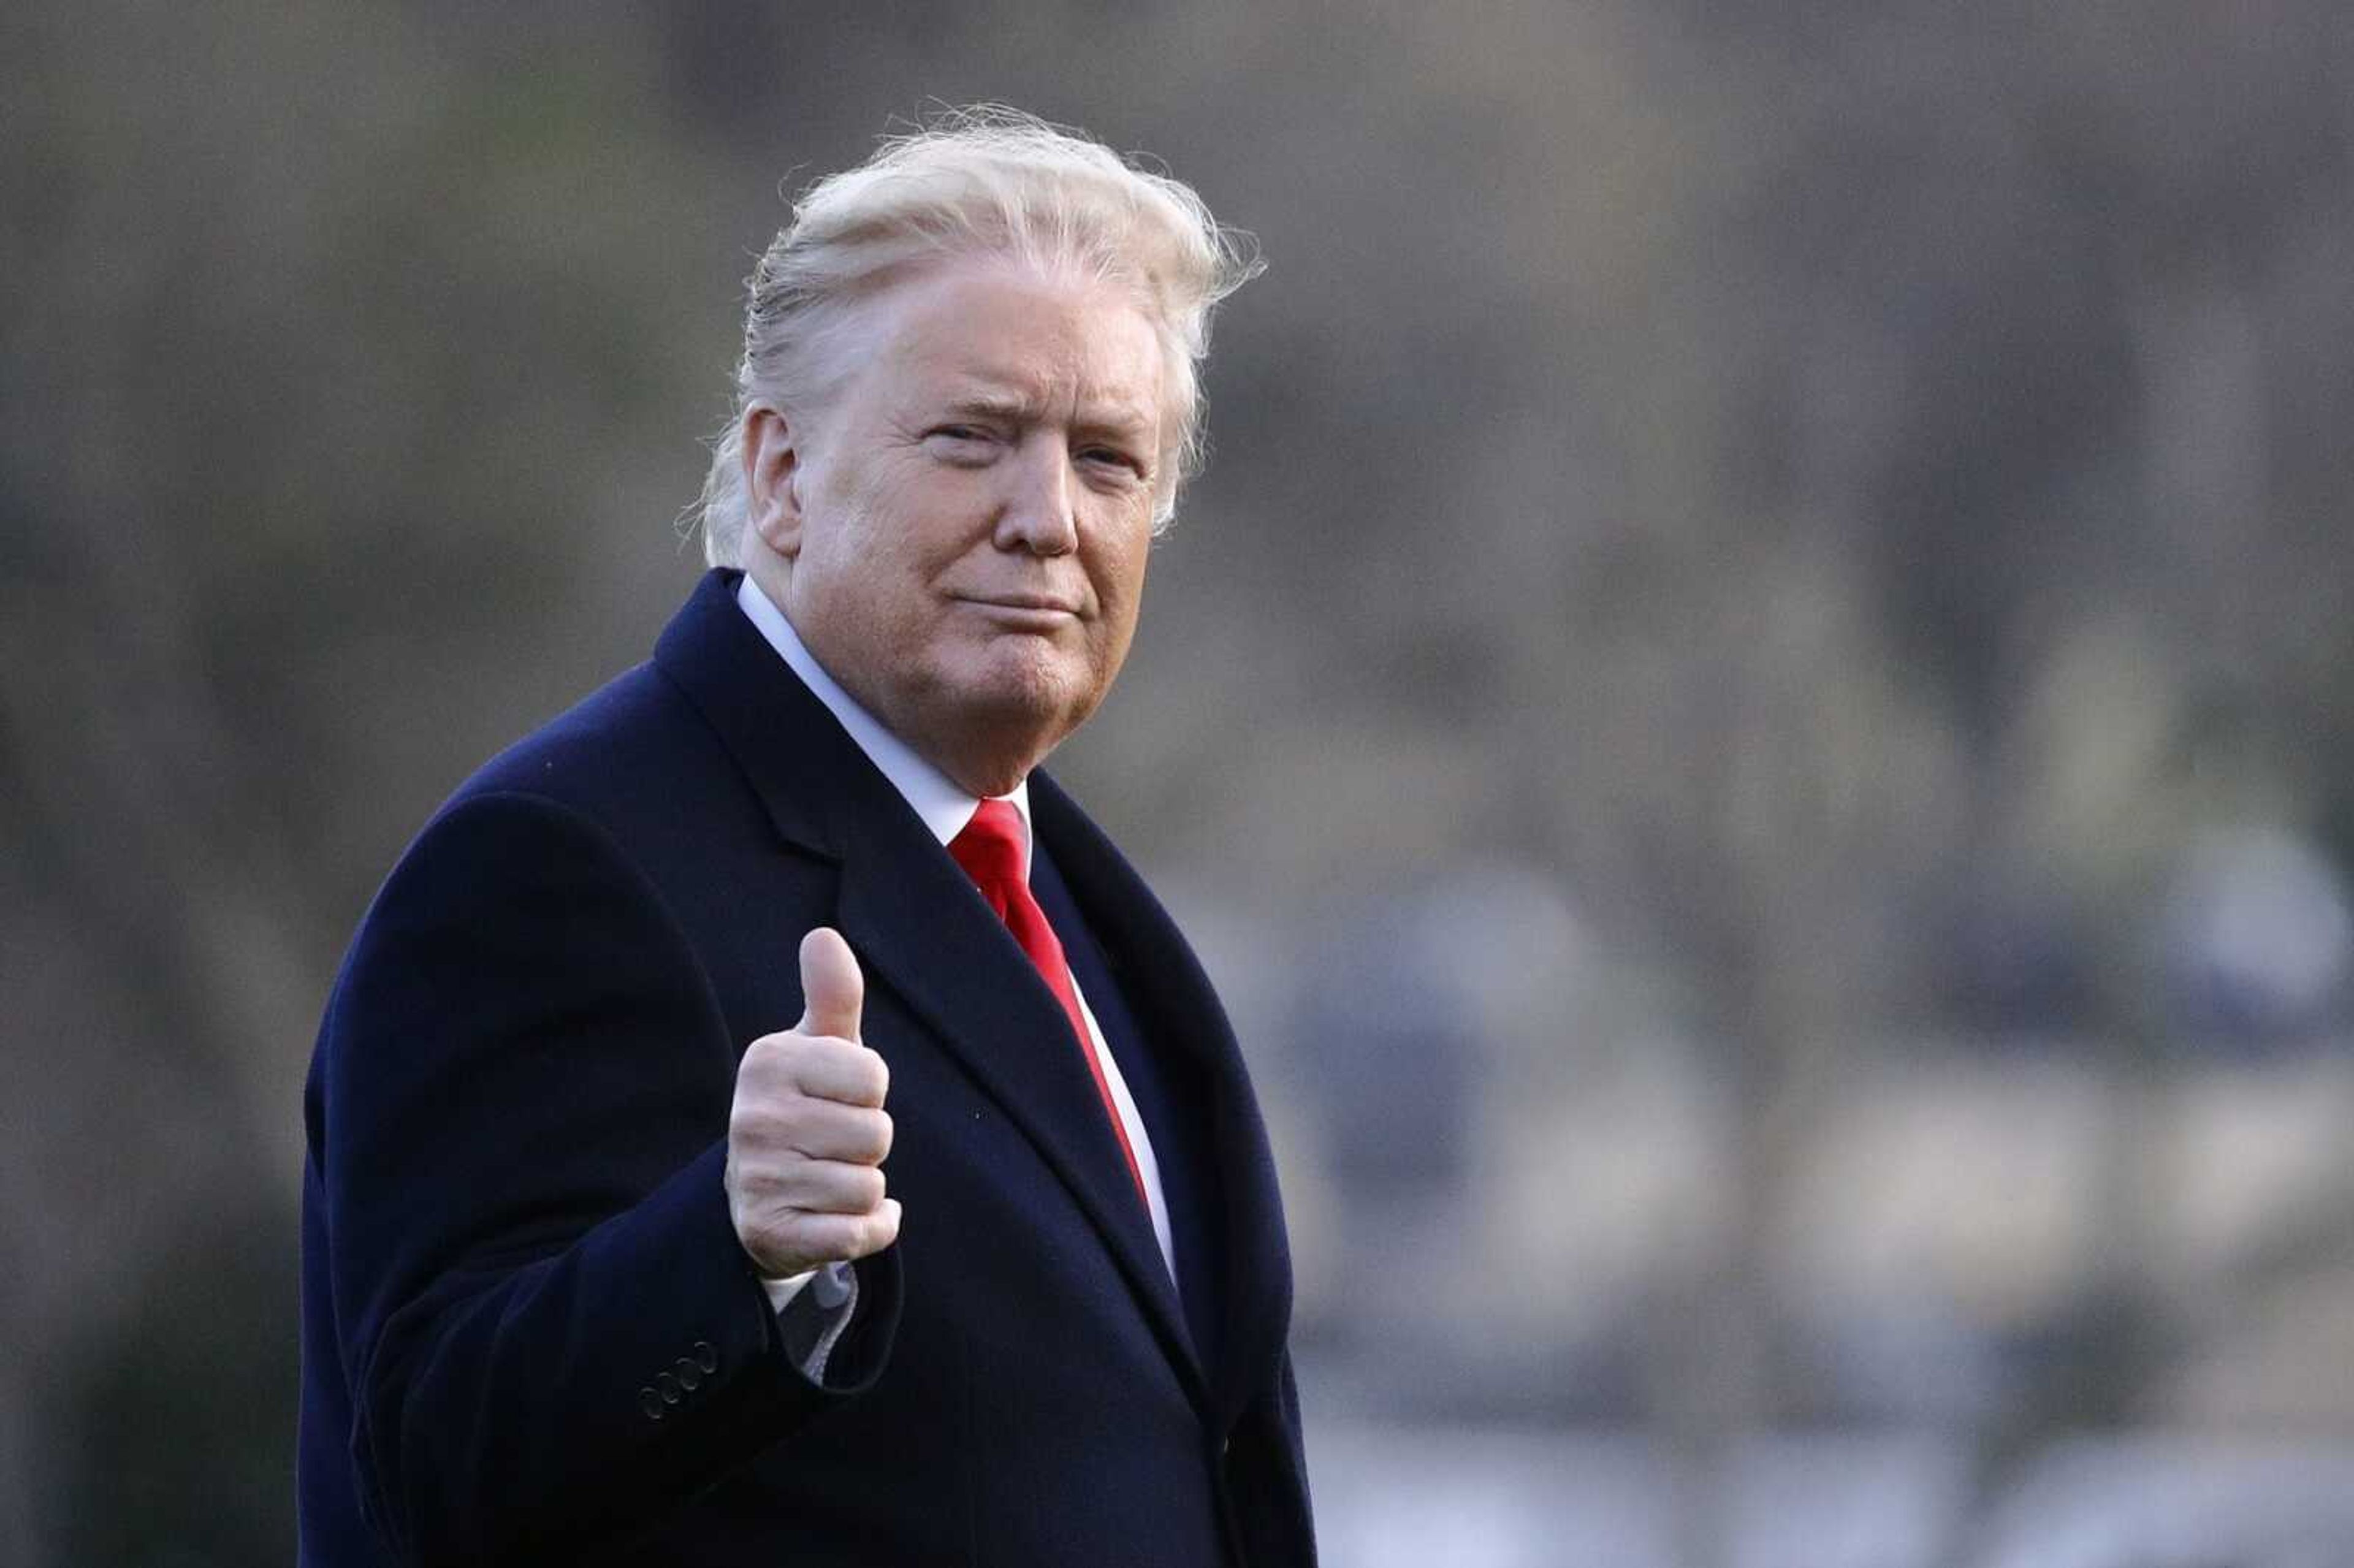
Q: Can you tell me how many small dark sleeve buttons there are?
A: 4